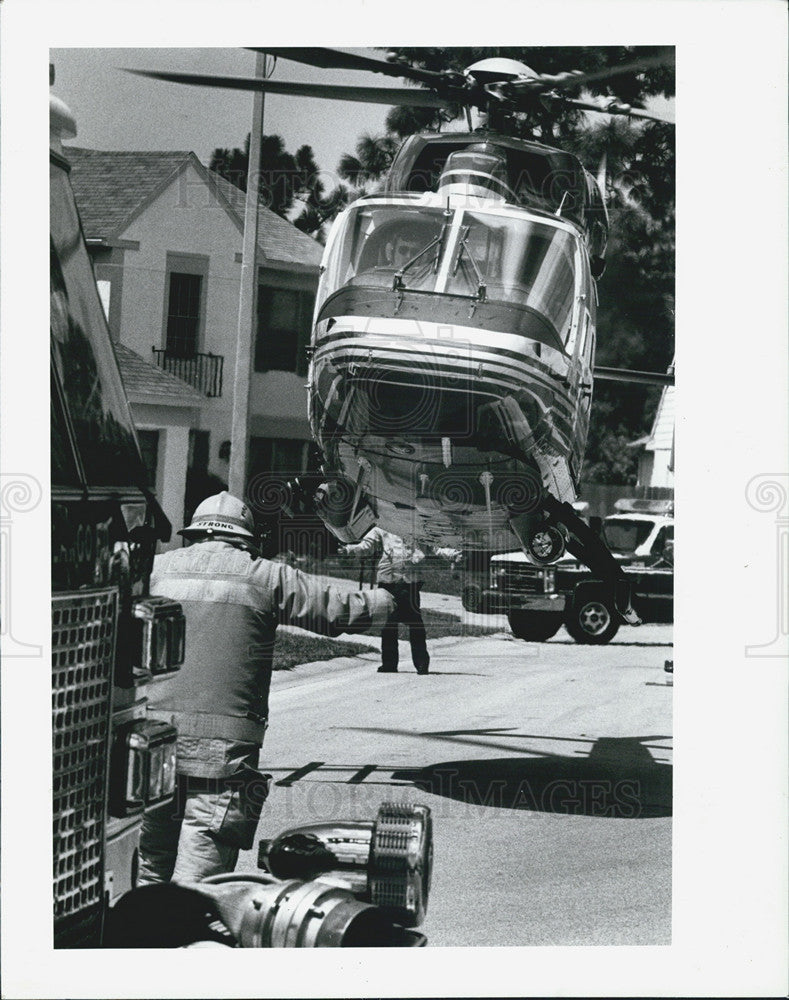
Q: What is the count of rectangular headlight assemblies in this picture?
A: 2